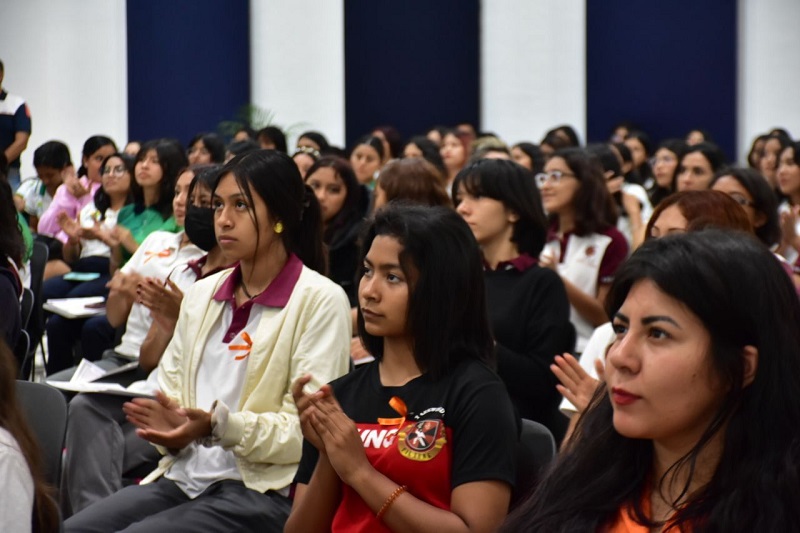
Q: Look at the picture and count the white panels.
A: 4